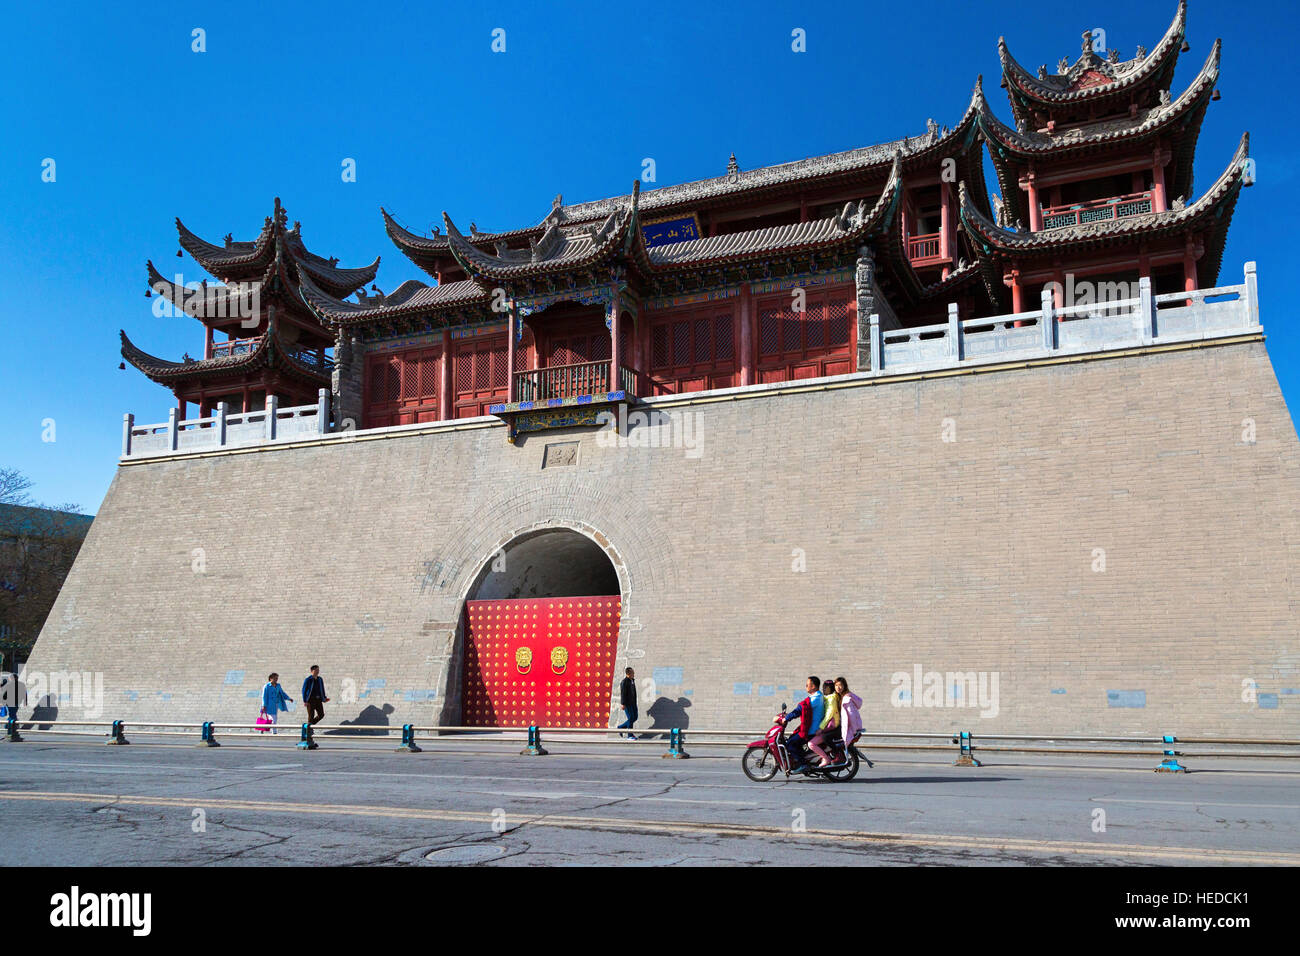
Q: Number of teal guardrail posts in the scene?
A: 9